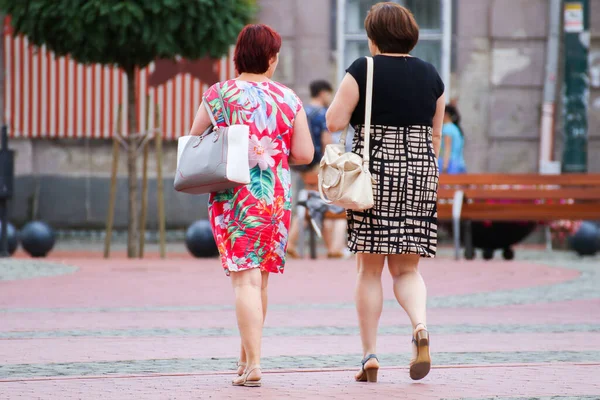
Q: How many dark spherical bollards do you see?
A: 4